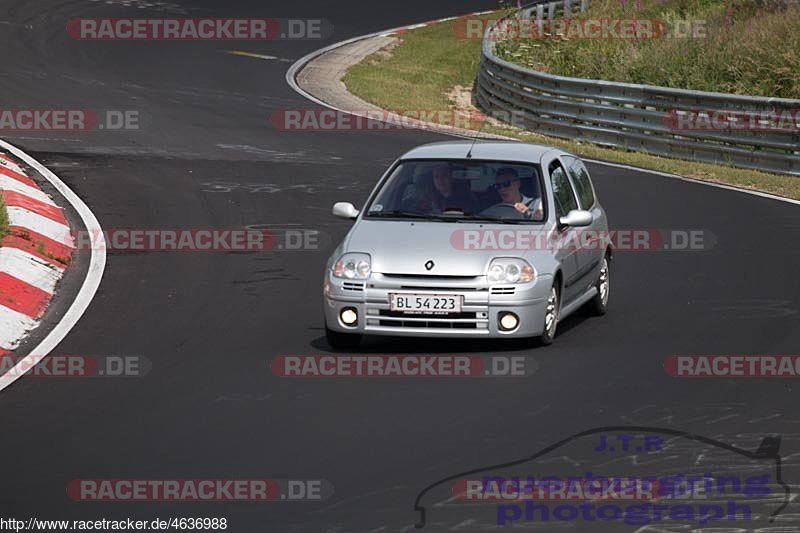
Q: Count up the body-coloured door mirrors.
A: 2